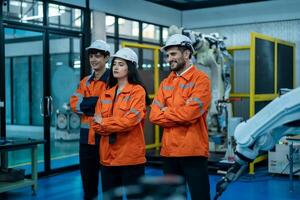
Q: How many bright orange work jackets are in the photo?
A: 3